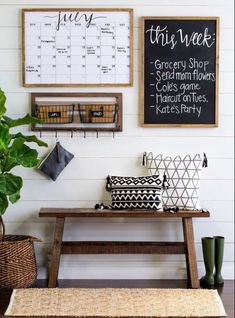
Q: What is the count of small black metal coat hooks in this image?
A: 6